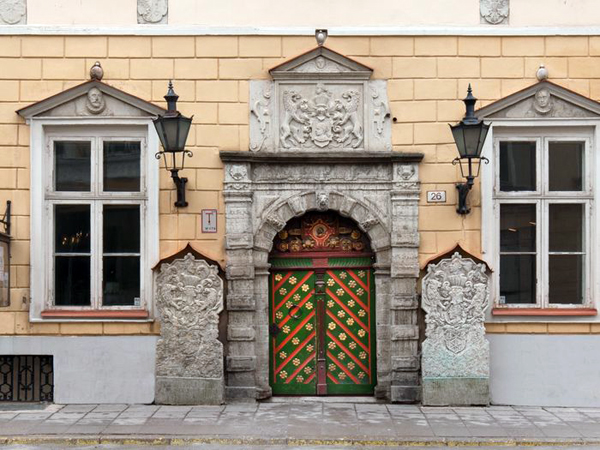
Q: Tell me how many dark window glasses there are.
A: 12